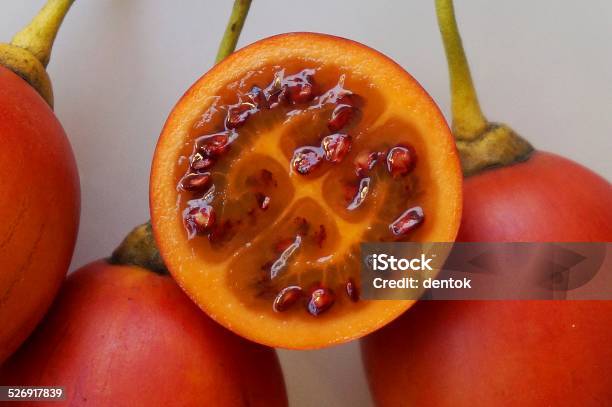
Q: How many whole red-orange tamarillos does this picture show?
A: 3